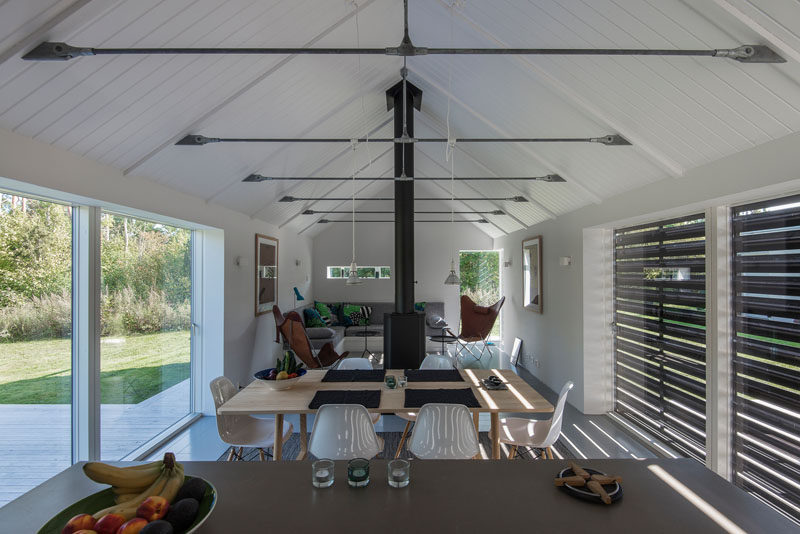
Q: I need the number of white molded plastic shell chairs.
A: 6